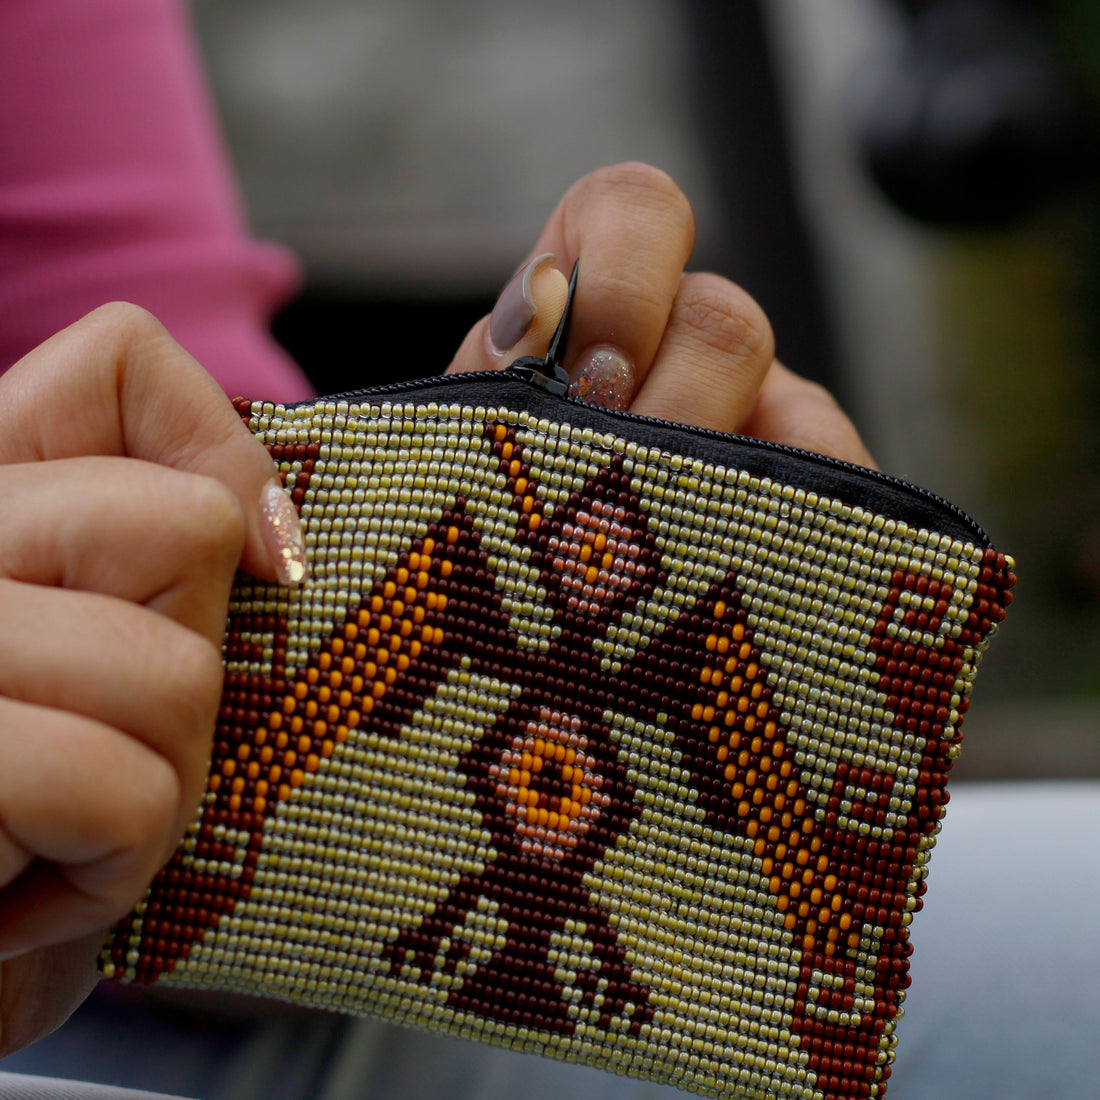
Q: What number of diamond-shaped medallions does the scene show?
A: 2